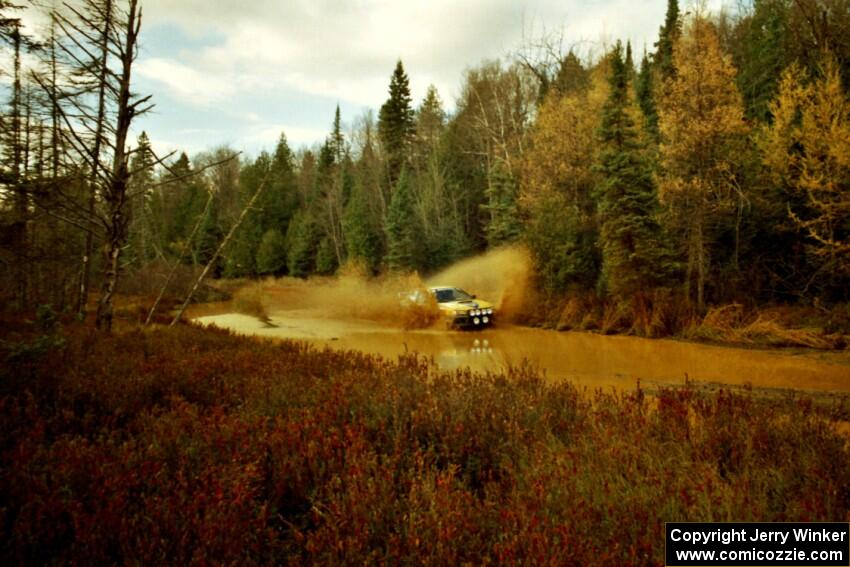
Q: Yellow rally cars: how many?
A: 1